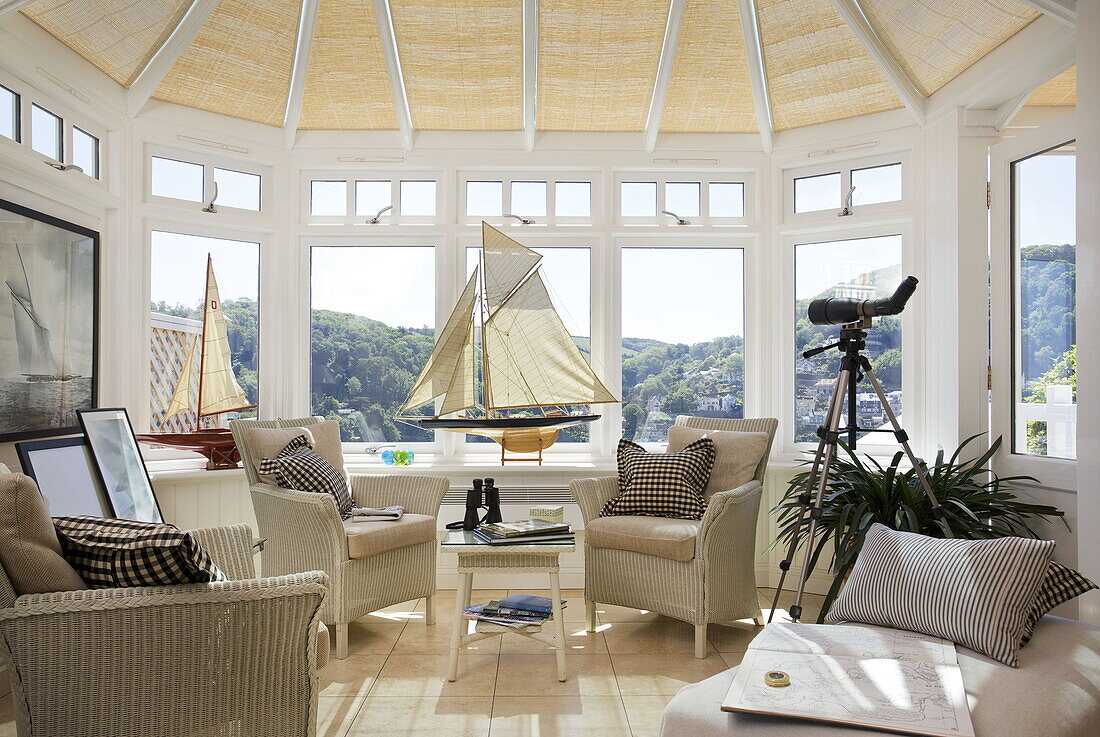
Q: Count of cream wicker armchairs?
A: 3